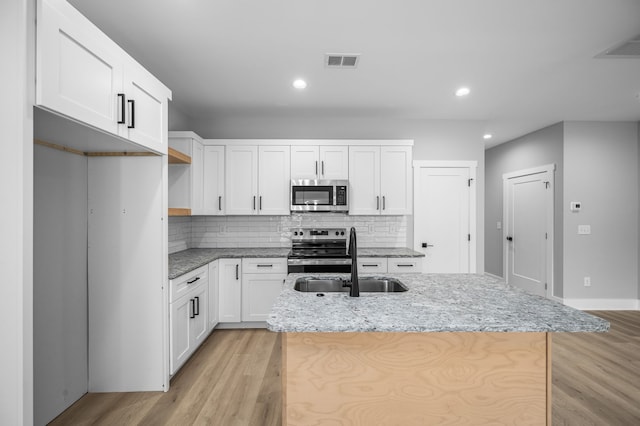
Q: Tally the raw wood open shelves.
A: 2